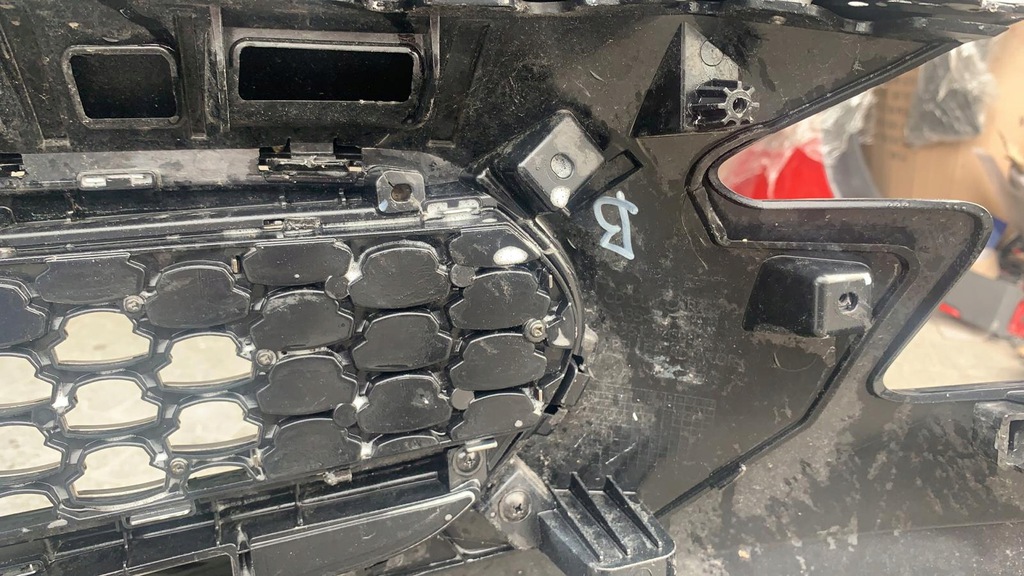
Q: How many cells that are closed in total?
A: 15